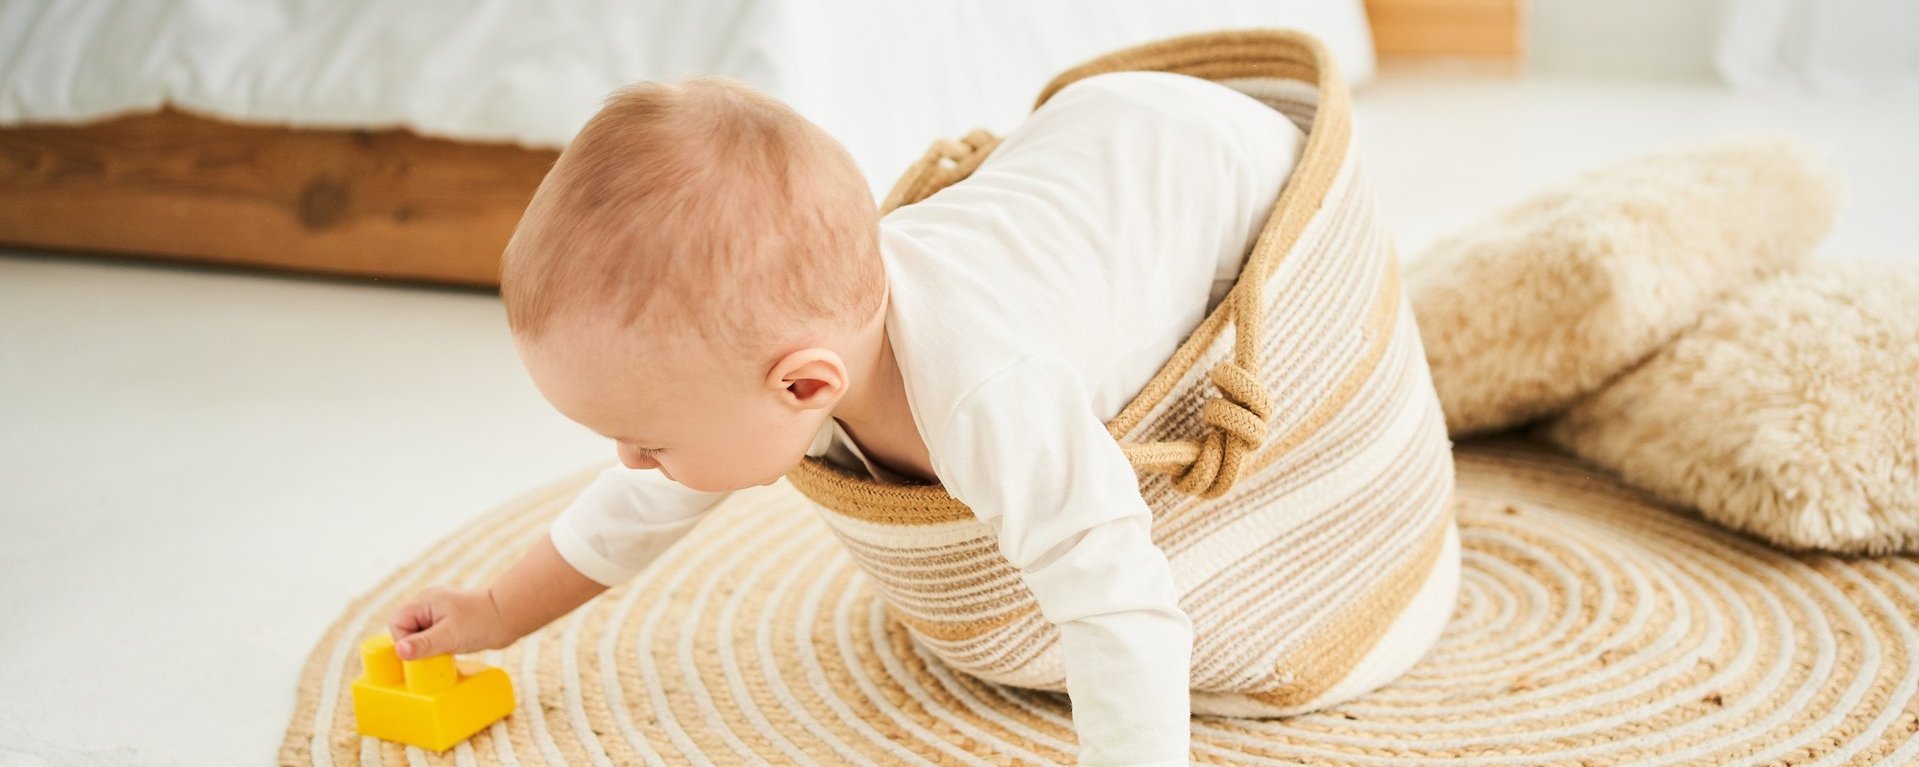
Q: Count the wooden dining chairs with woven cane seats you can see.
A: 0